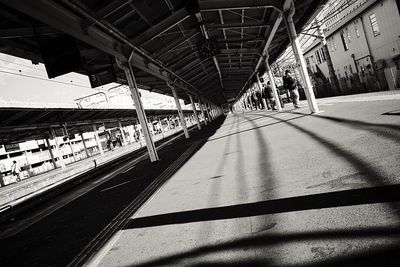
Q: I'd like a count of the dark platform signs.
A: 2